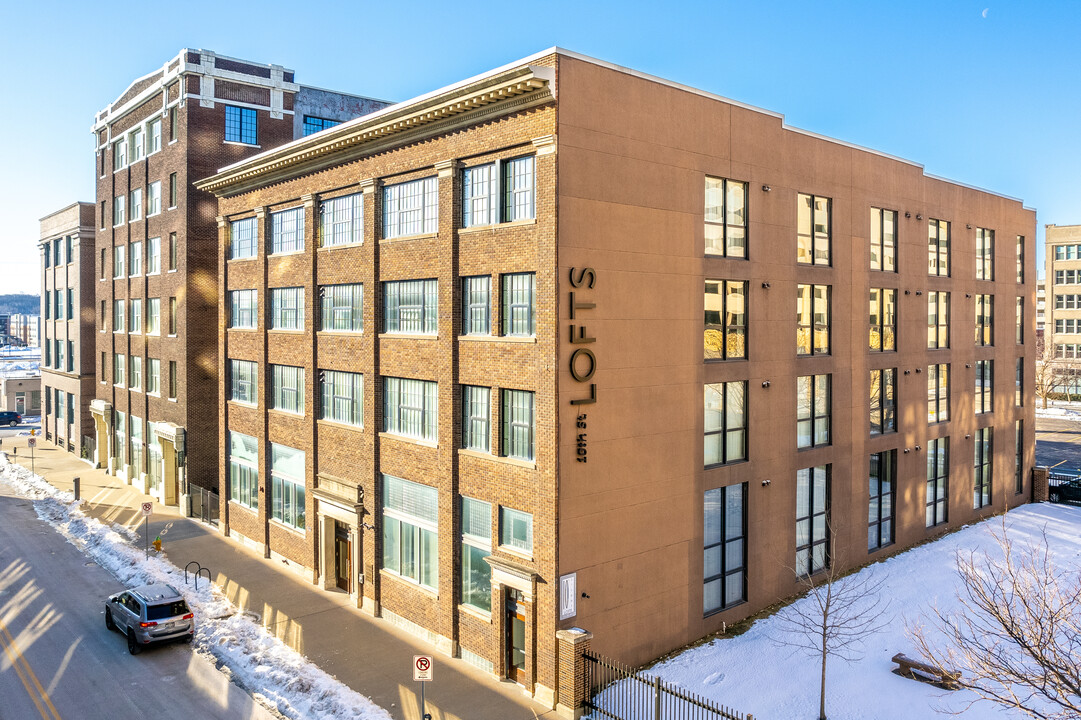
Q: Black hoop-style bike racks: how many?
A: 2